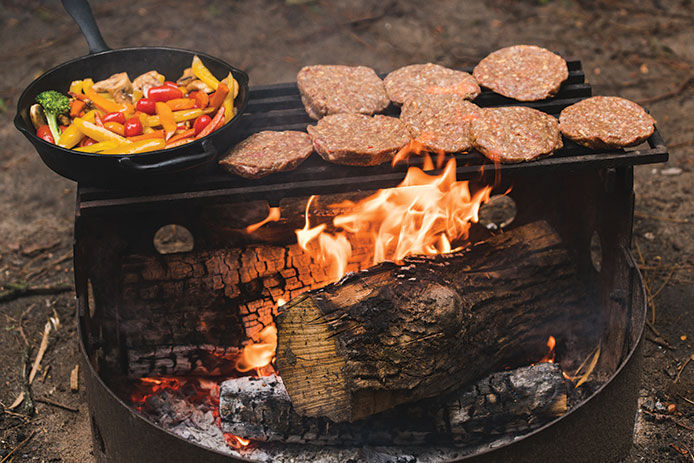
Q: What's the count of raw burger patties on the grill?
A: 8